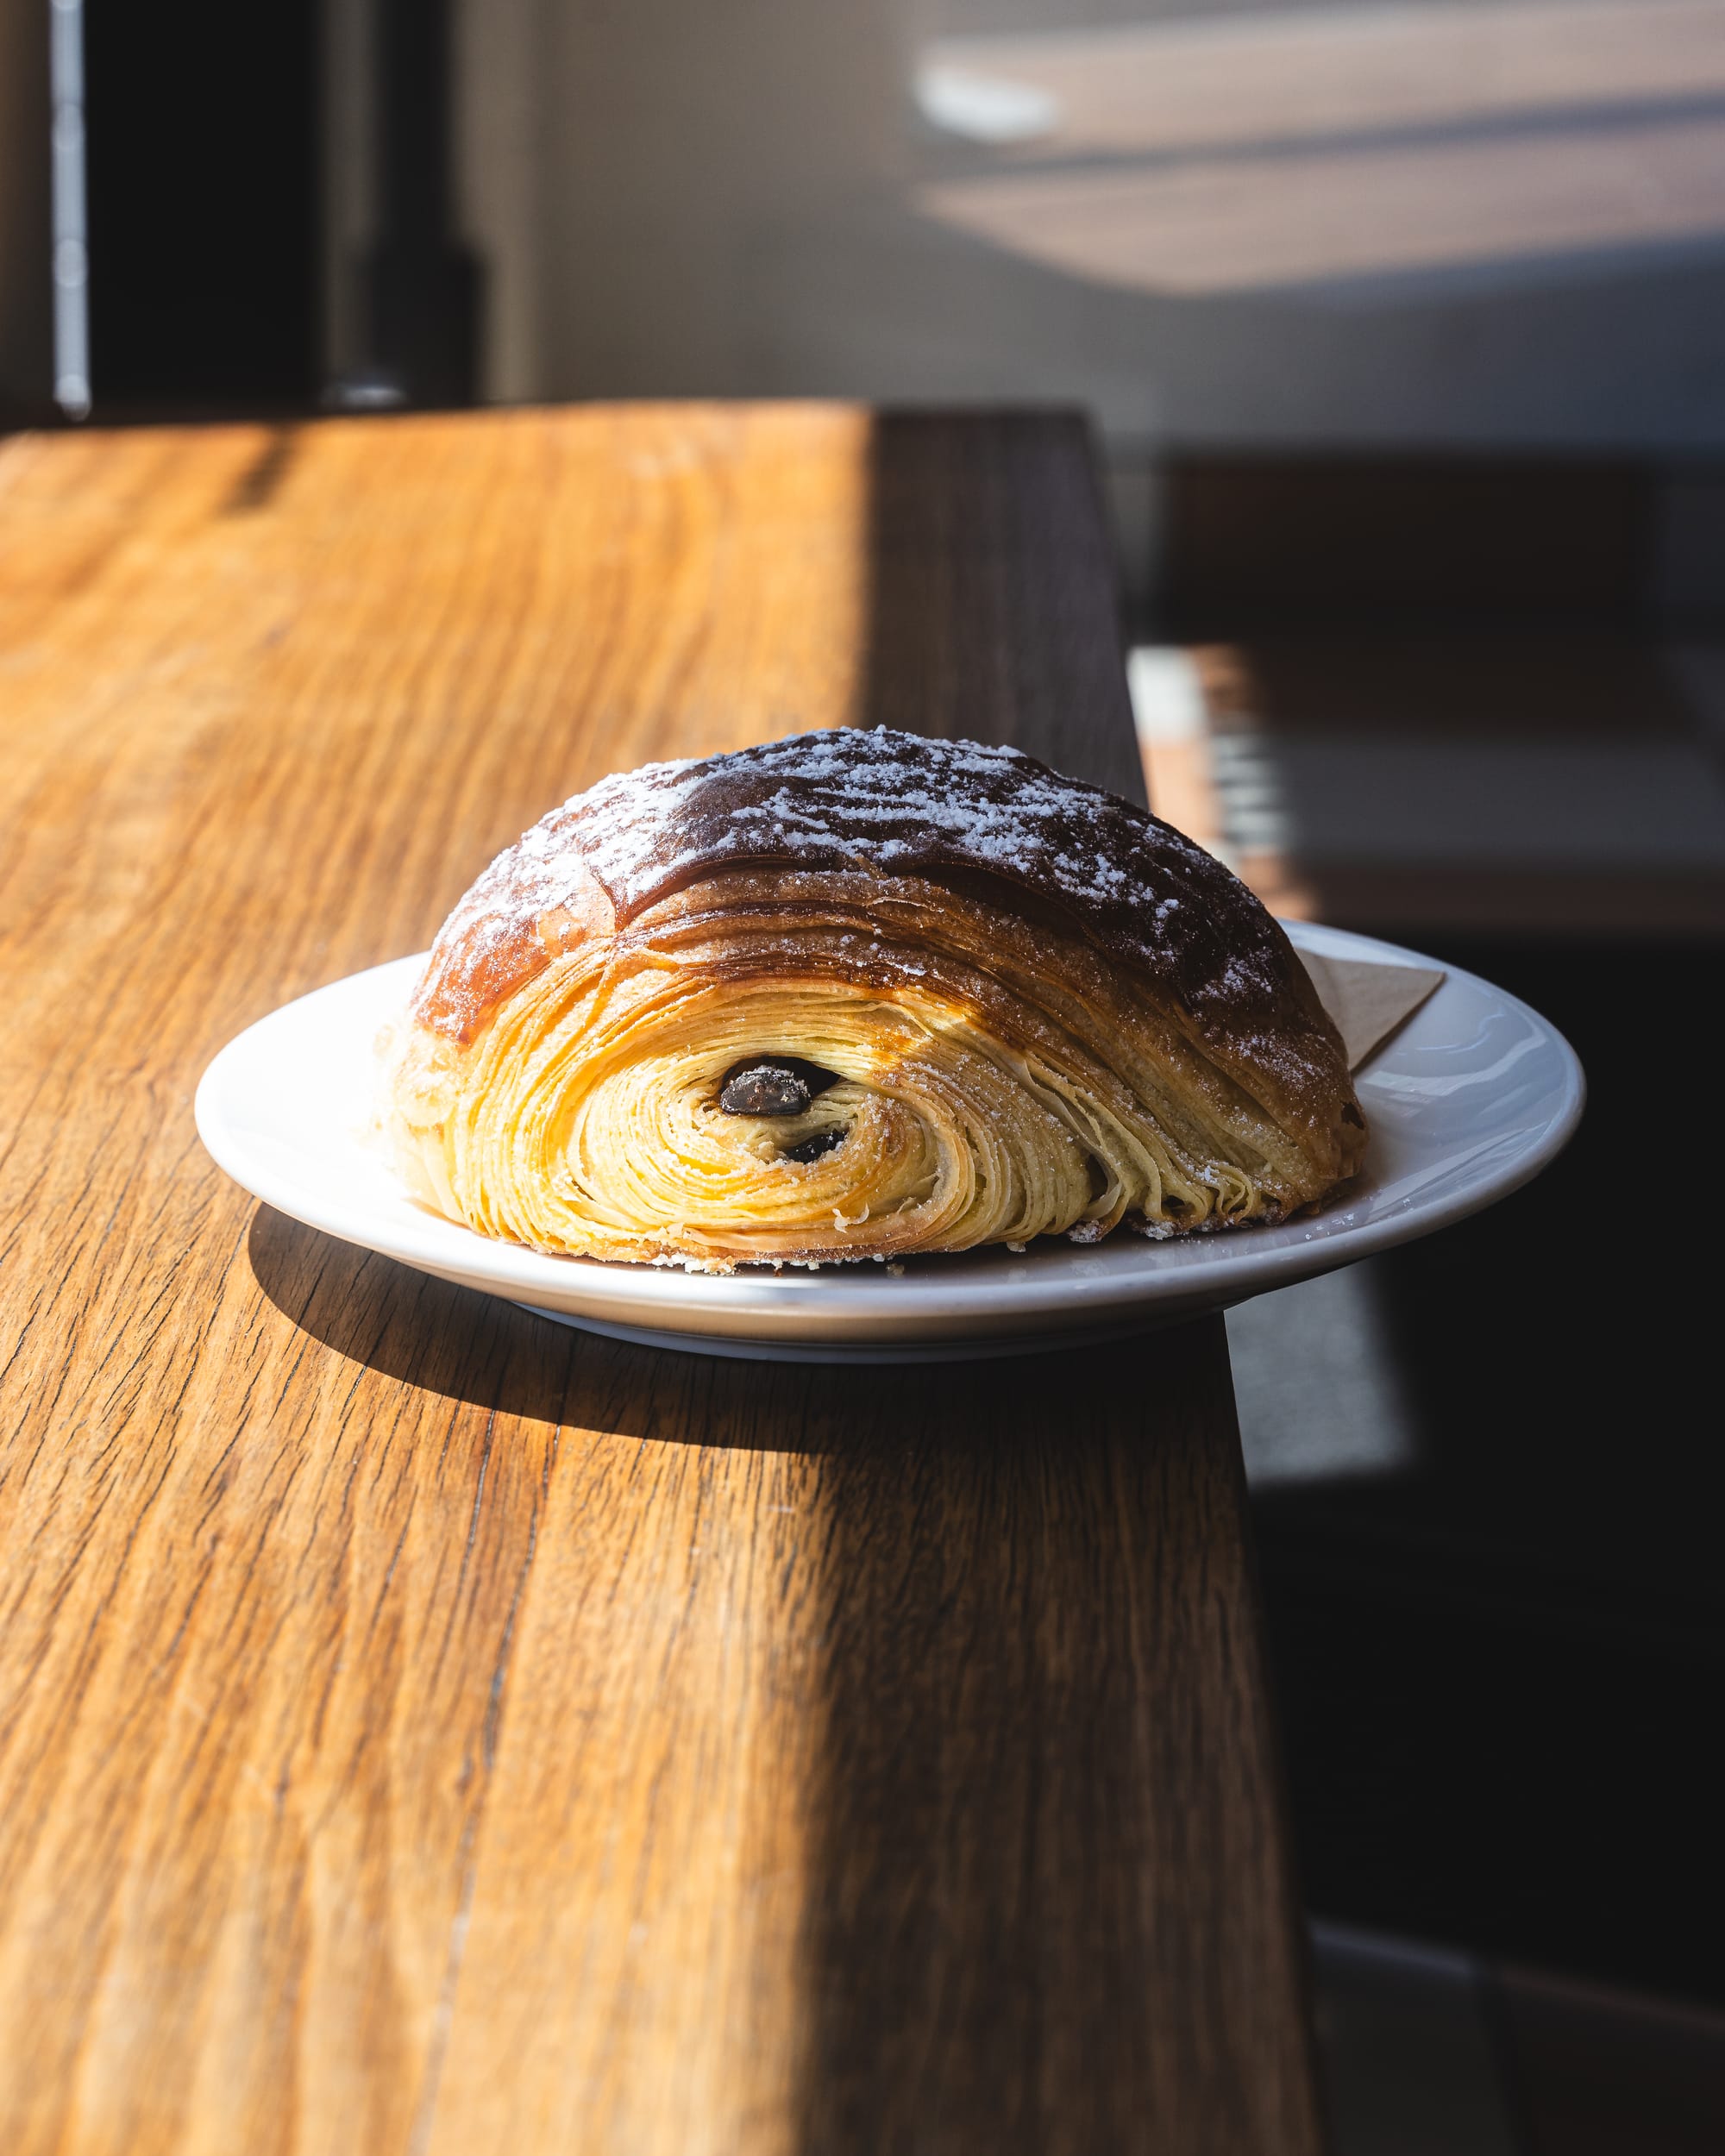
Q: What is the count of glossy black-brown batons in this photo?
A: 2